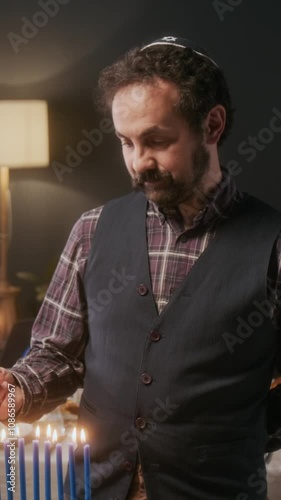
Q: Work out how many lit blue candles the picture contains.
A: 7